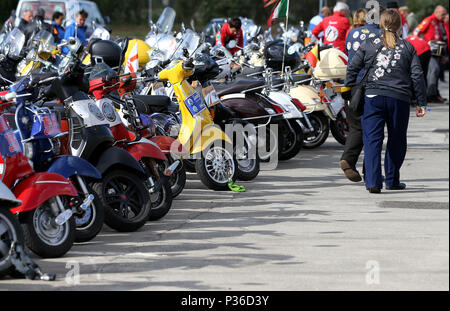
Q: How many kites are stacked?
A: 0